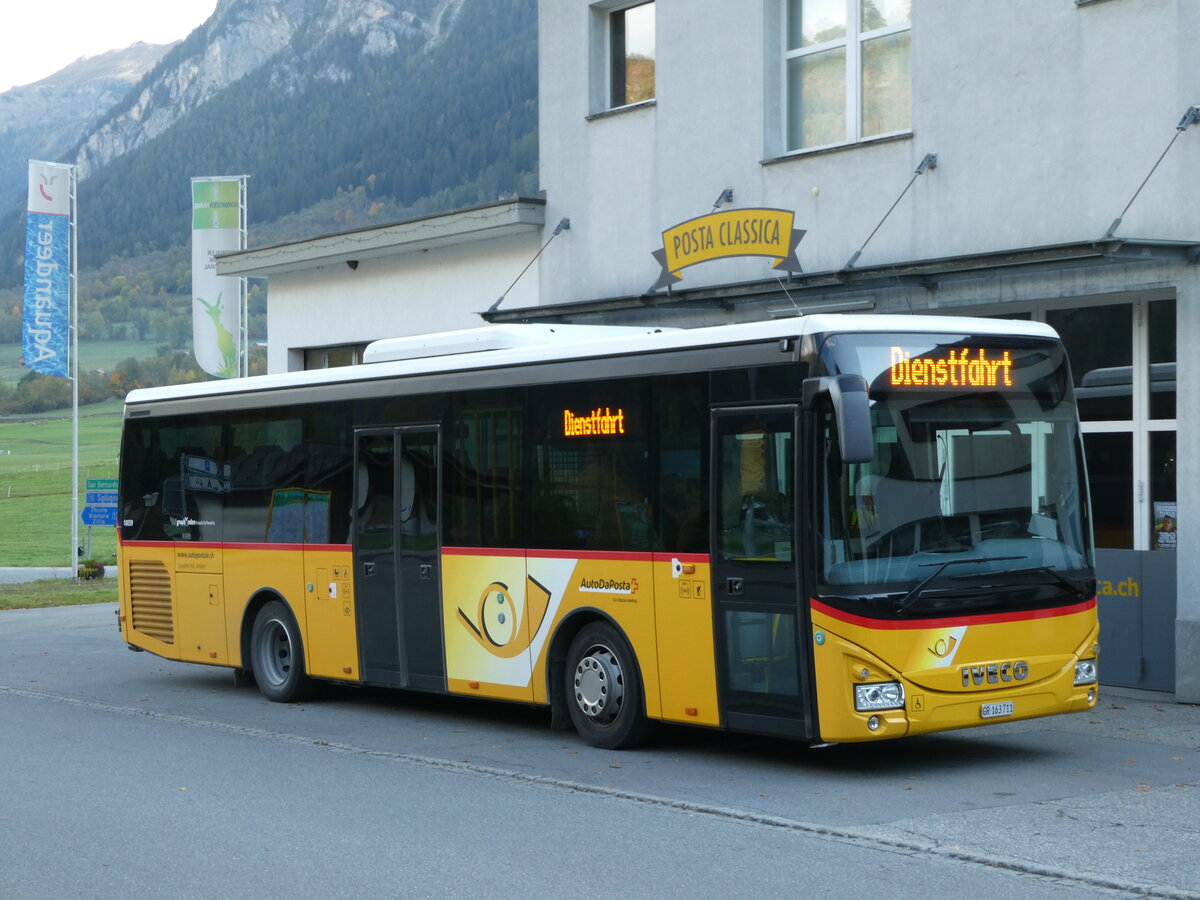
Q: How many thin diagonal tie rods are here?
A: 4